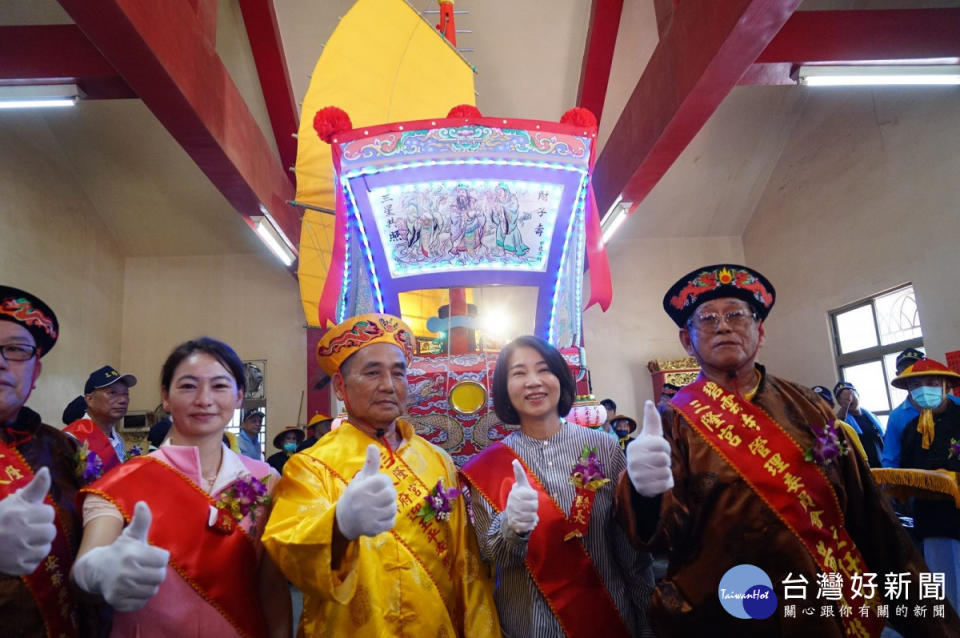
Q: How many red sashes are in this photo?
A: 5